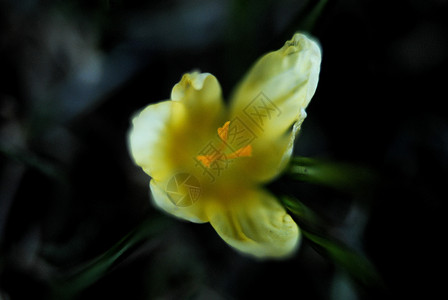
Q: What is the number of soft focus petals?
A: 6